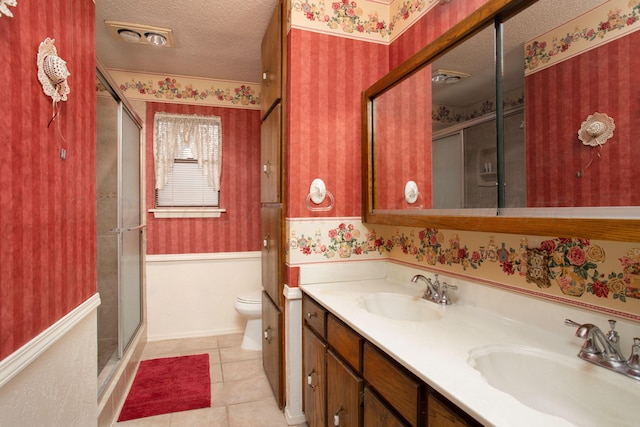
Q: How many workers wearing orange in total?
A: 0